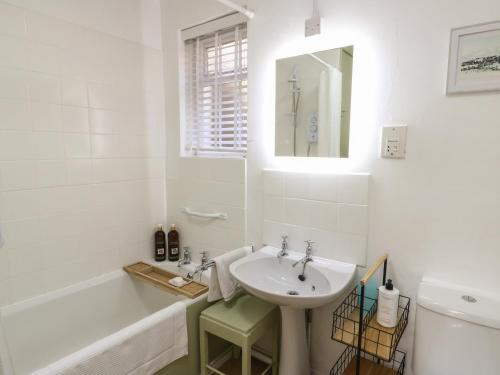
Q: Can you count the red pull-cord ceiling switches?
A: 0